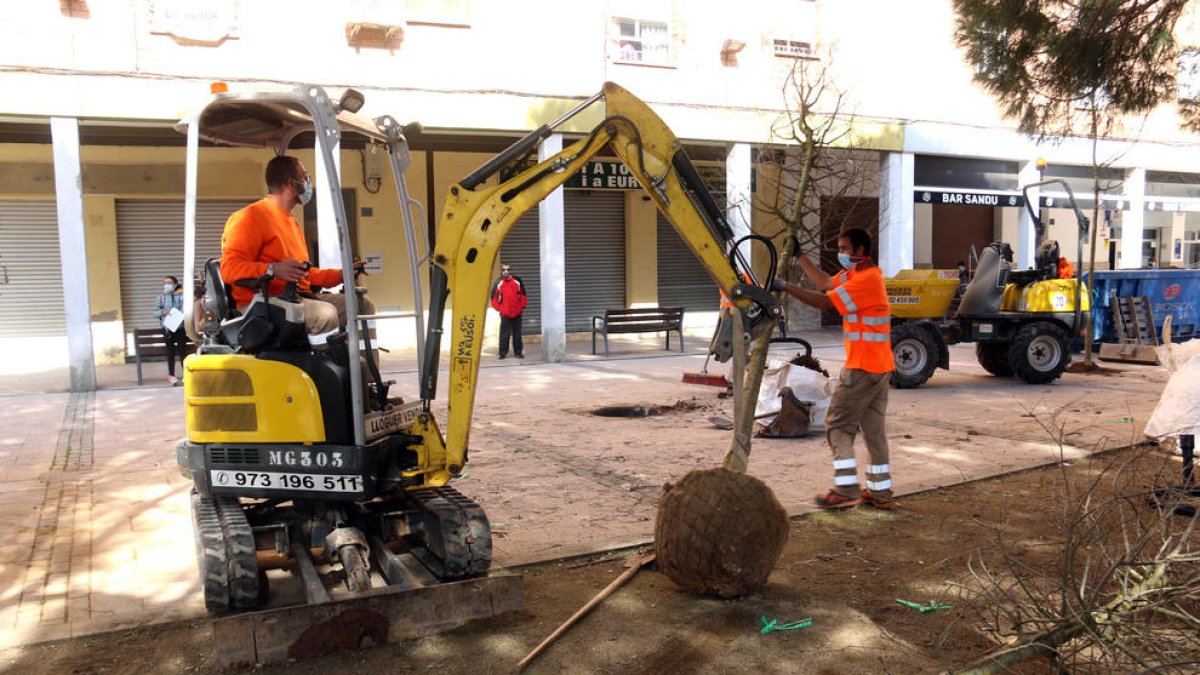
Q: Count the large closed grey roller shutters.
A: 4